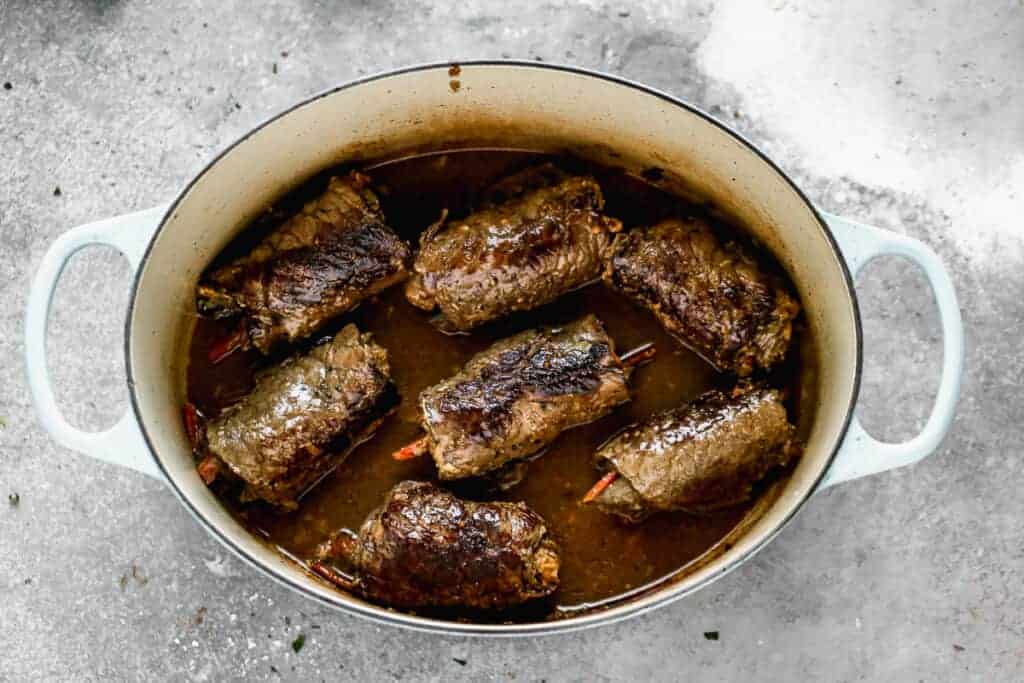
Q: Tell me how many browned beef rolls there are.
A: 7